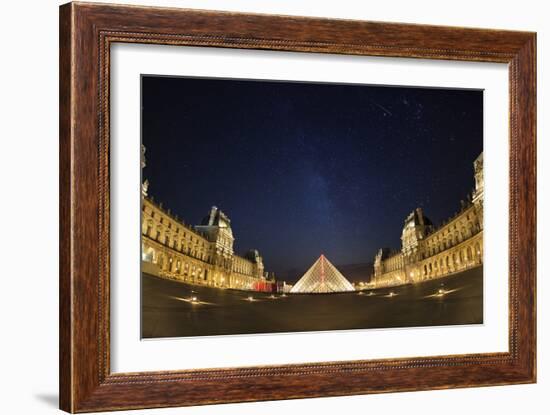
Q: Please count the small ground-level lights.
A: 8